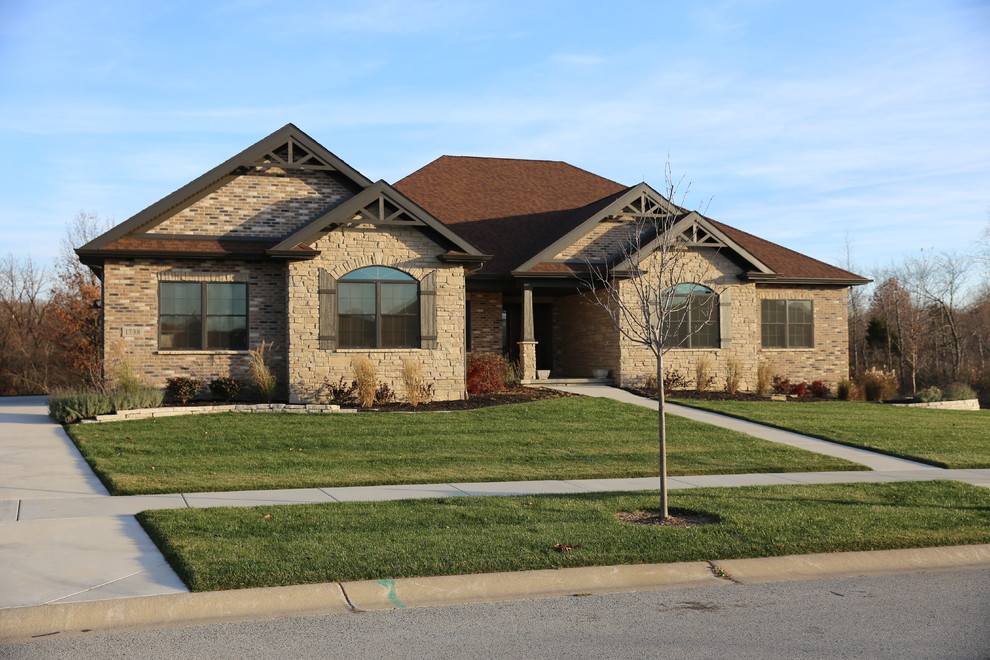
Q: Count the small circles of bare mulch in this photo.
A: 1